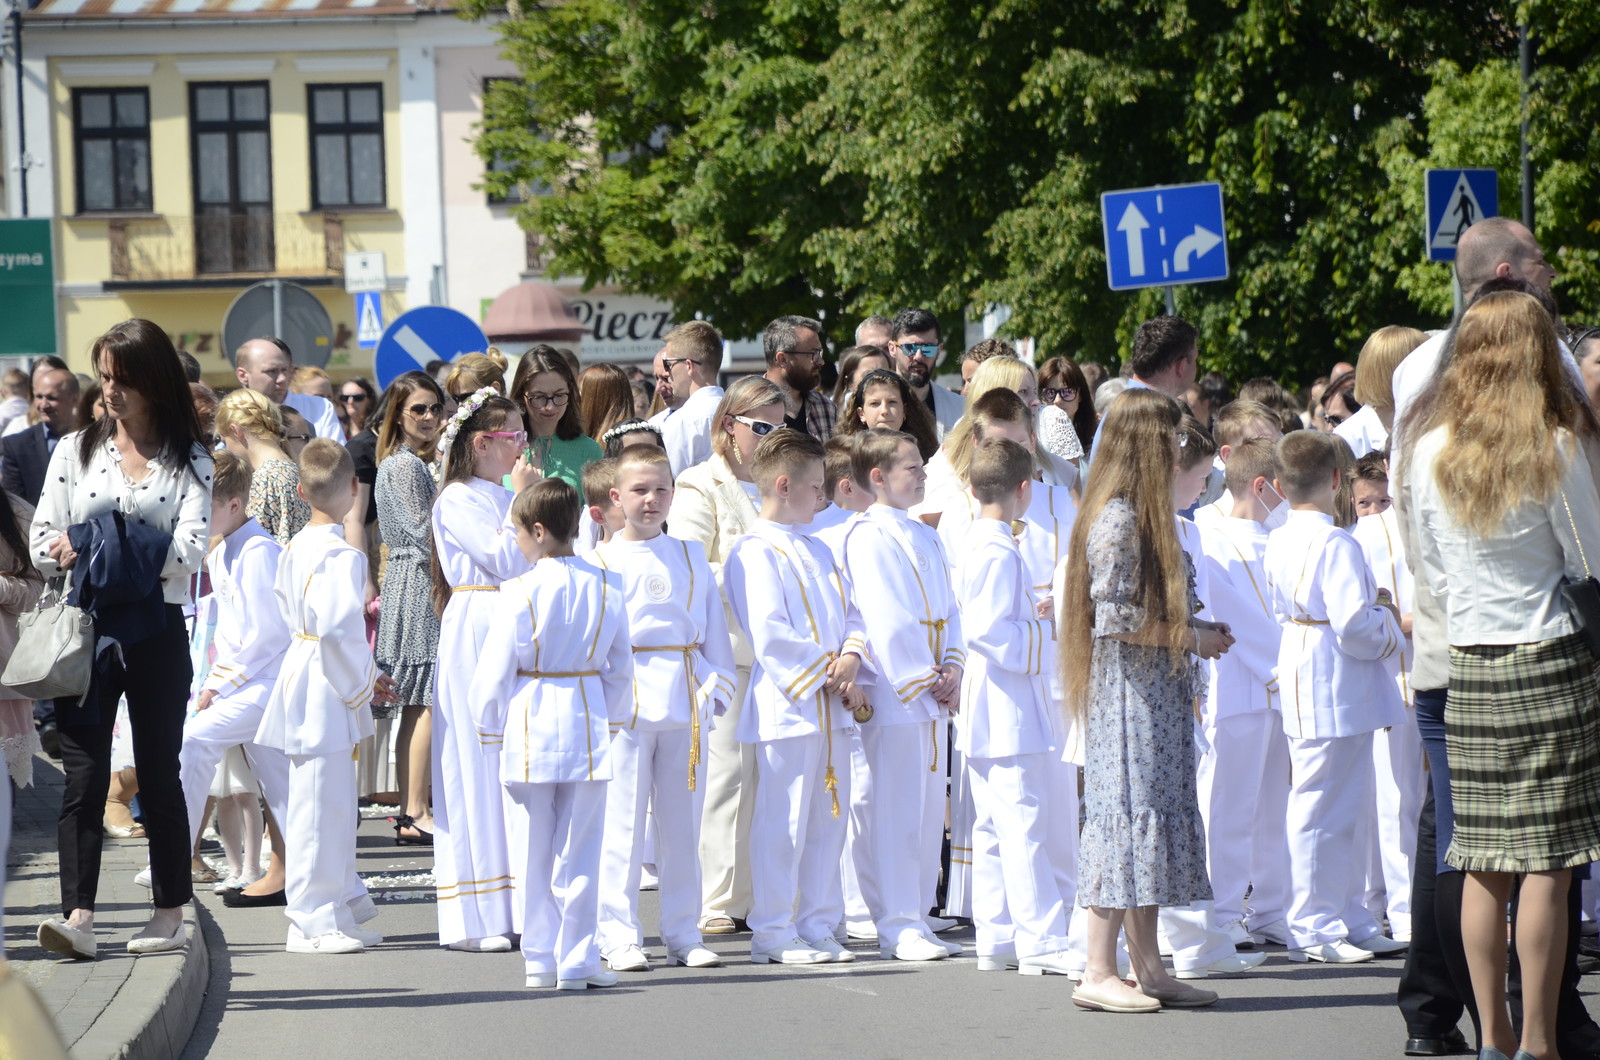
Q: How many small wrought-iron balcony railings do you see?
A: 1